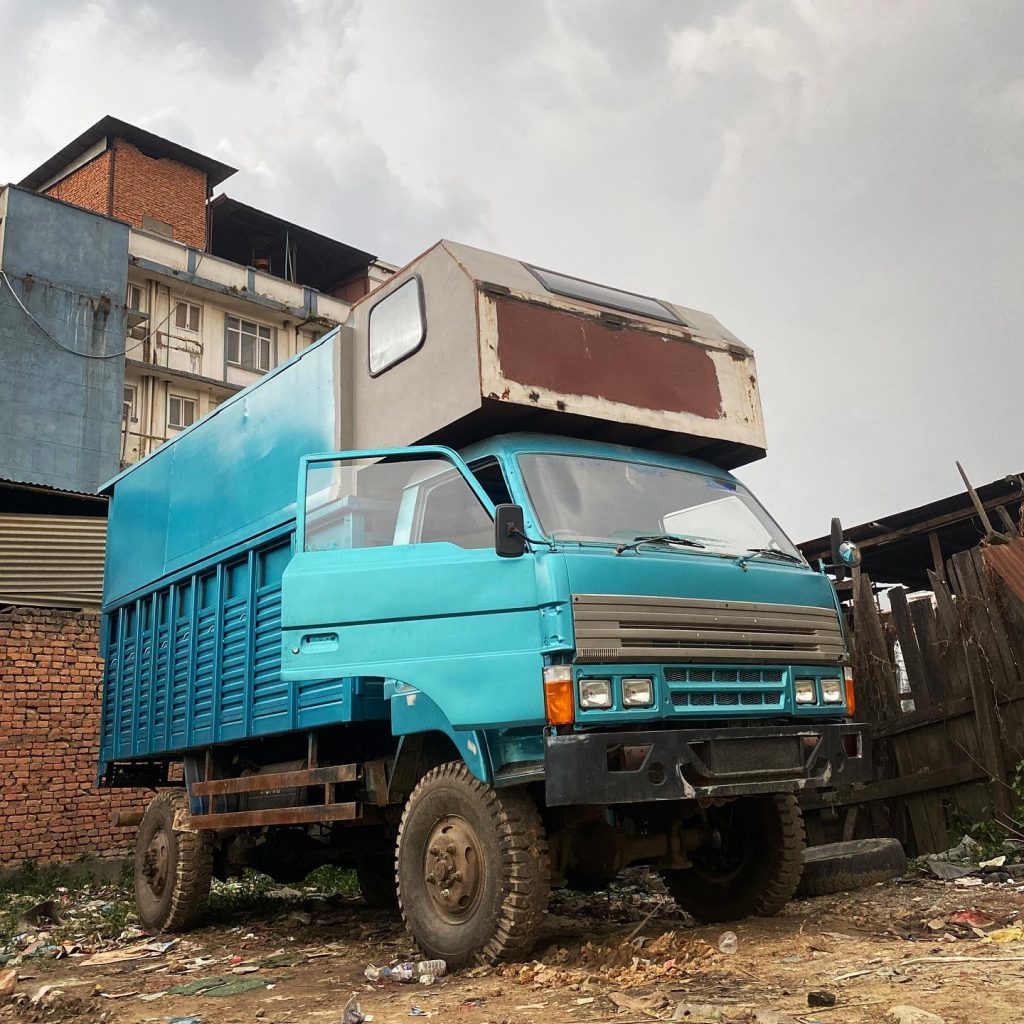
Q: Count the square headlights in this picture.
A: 4